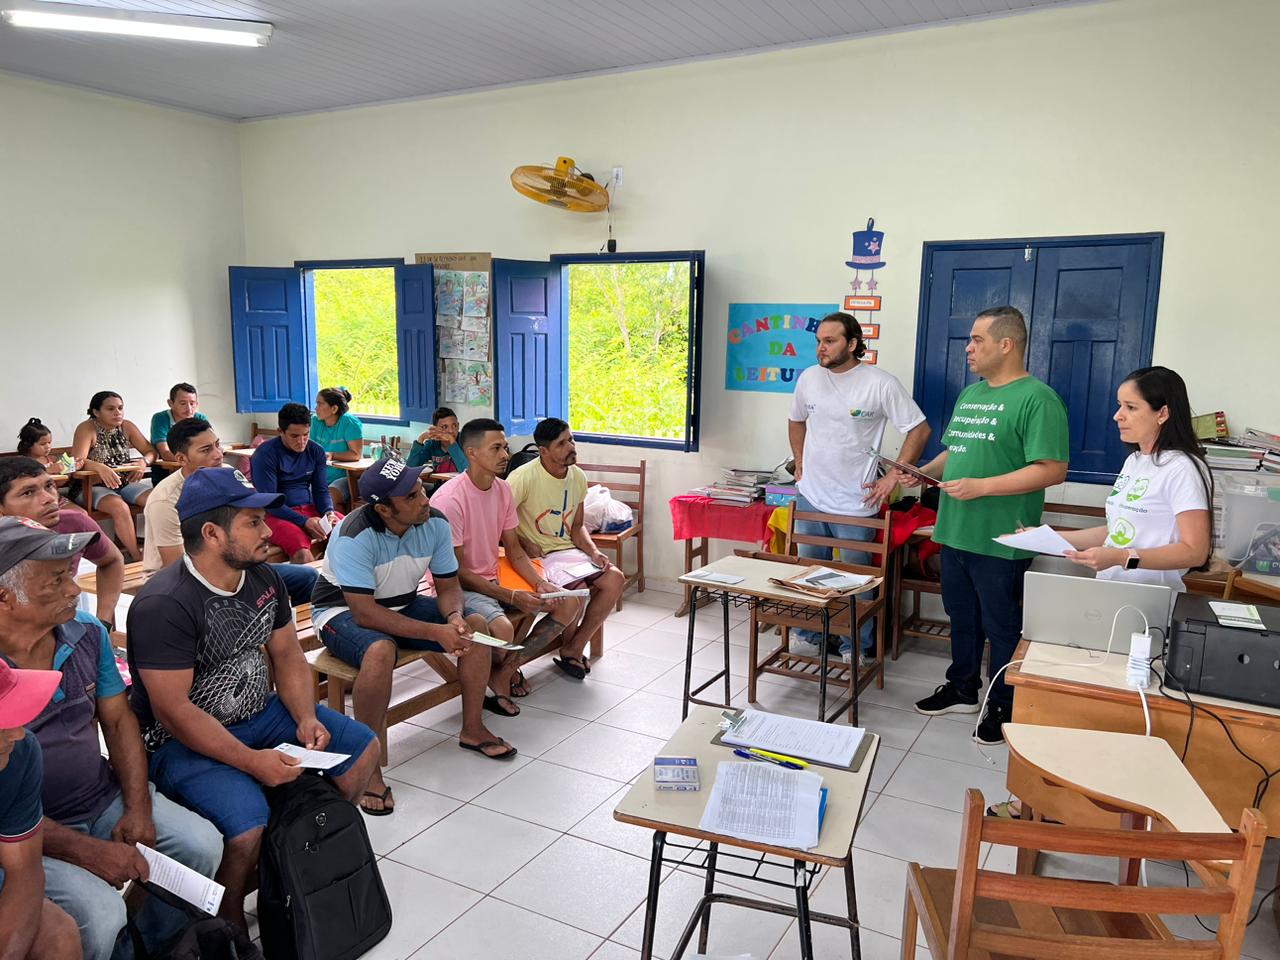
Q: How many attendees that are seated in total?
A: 14